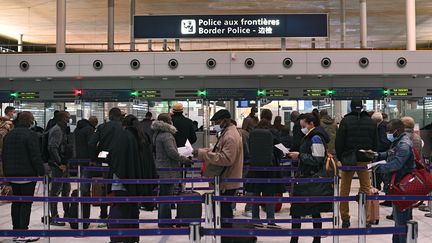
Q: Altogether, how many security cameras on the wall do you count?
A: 11